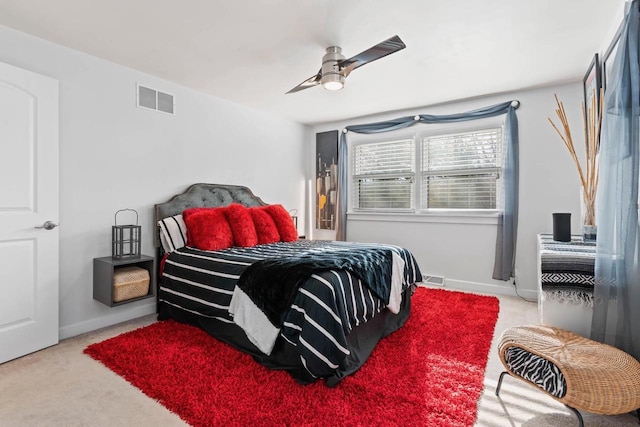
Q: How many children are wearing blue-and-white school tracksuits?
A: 0